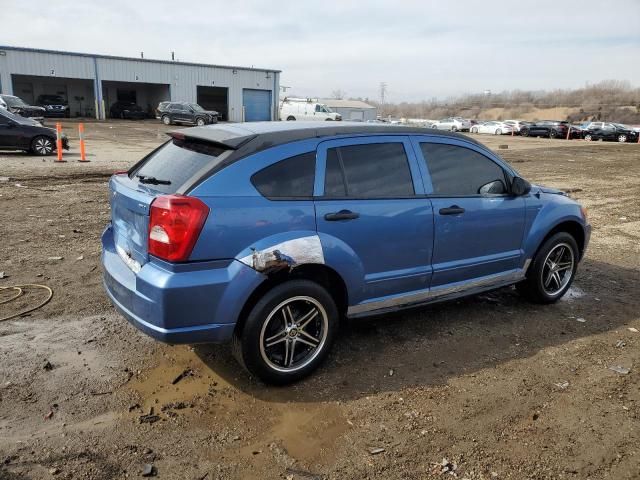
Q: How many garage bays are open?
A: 3